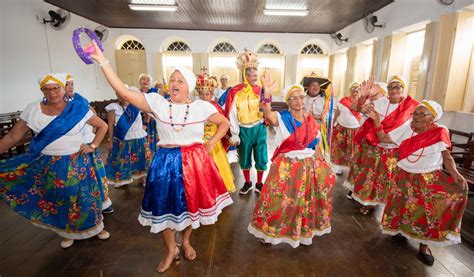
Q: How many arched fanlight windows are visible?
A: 5